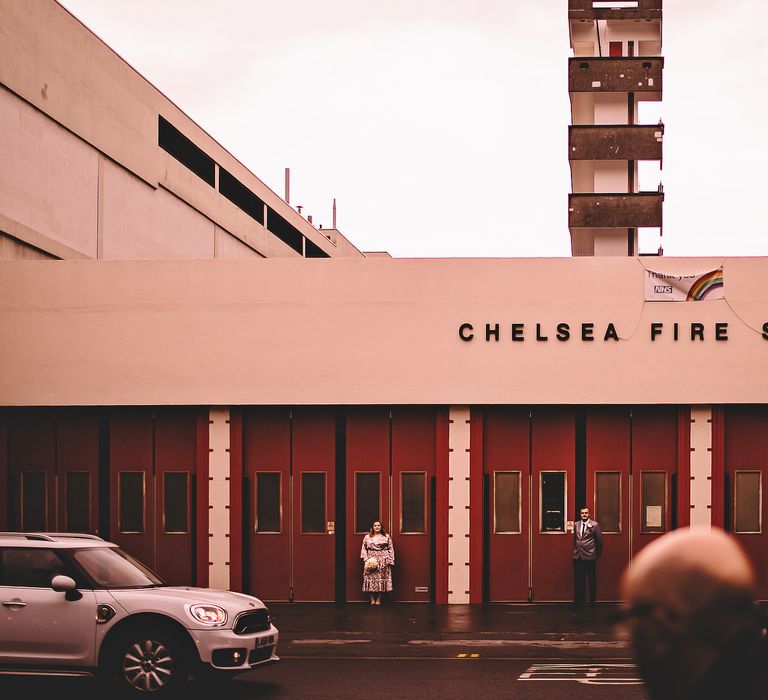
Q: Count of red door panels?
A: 13